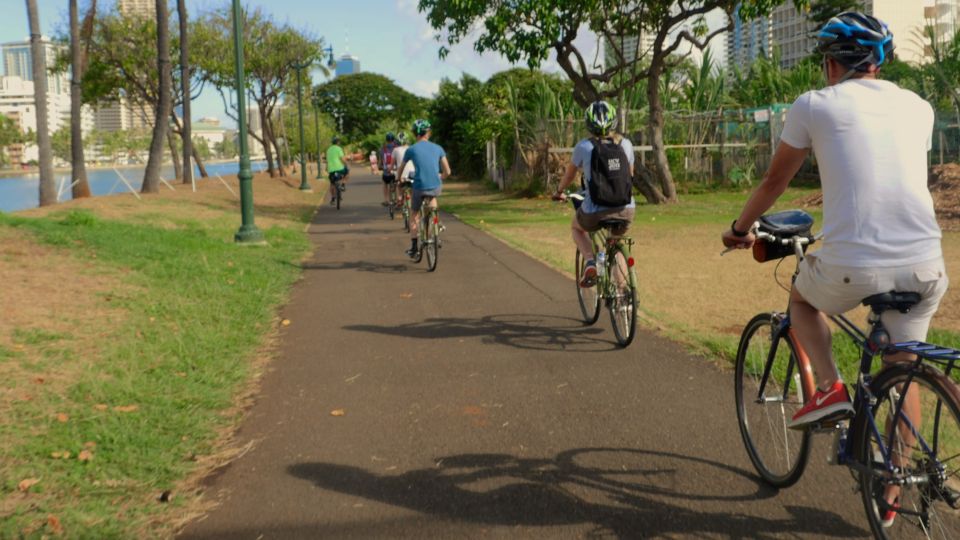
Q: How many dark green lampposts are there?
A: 3